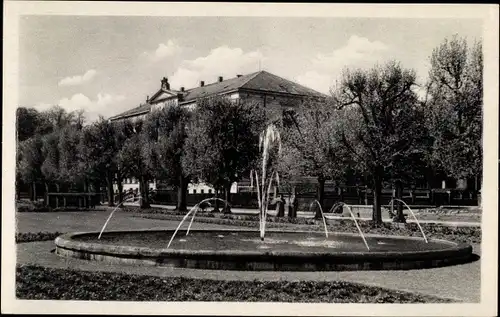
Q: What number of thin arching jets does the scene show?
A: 6